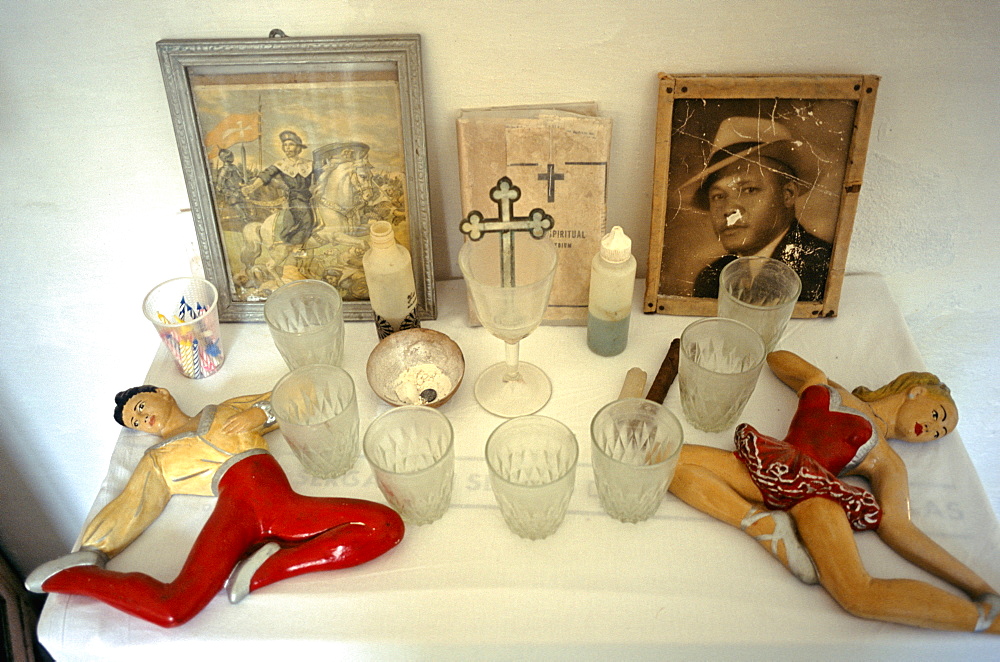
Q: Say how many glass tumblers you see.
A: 7